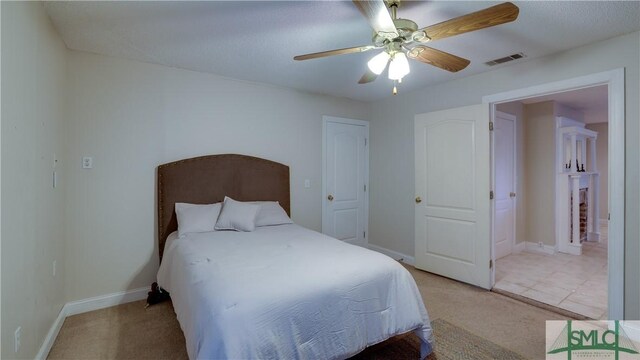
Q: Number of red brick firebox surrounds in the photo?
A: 1